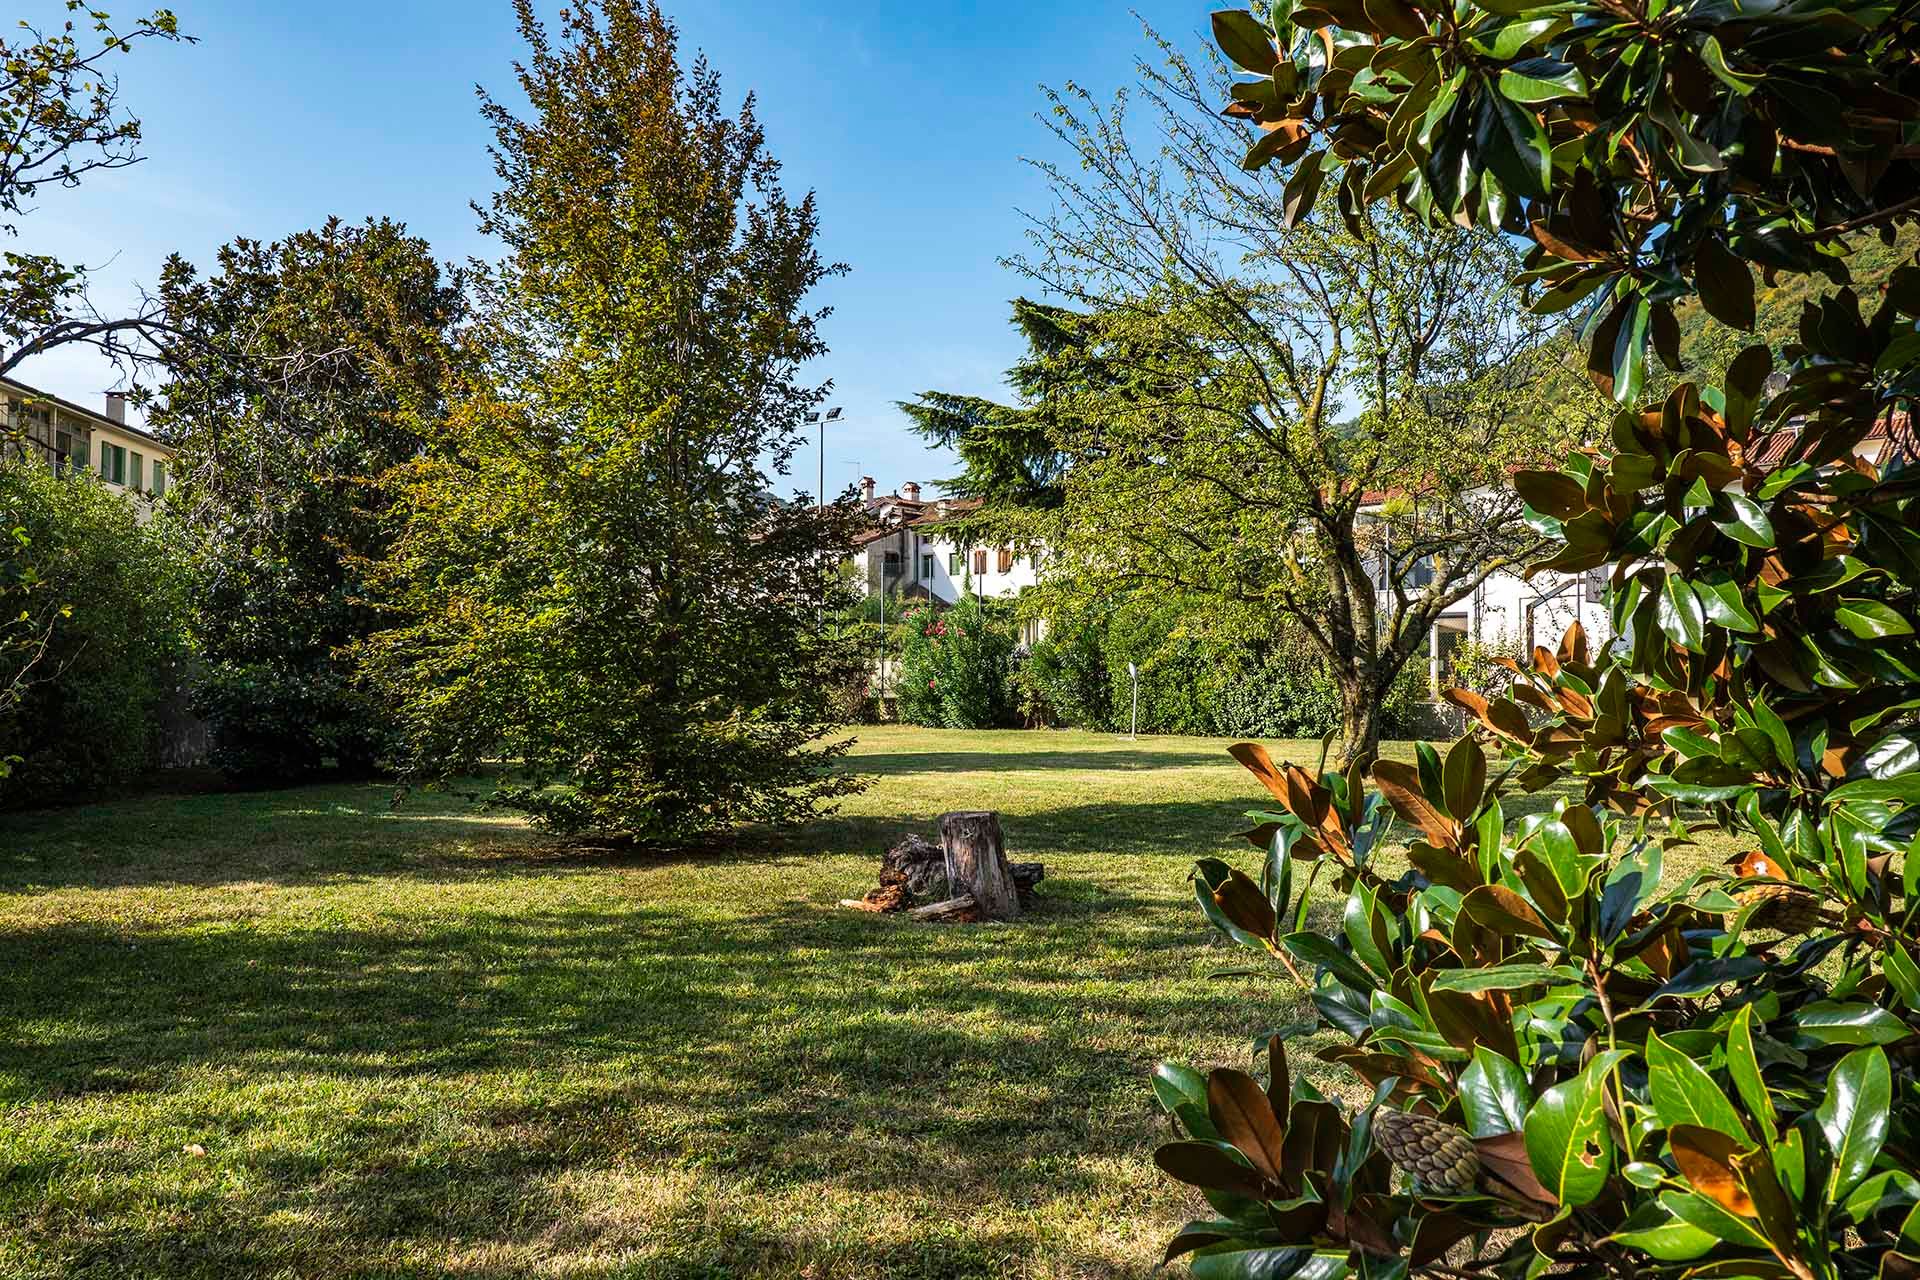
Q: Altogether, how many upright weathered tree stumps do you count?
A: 1